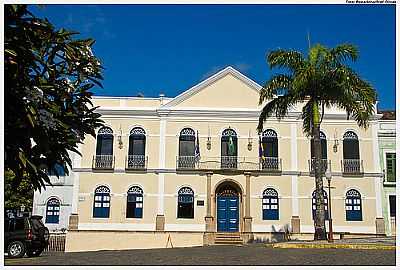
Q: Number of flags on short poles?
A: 3